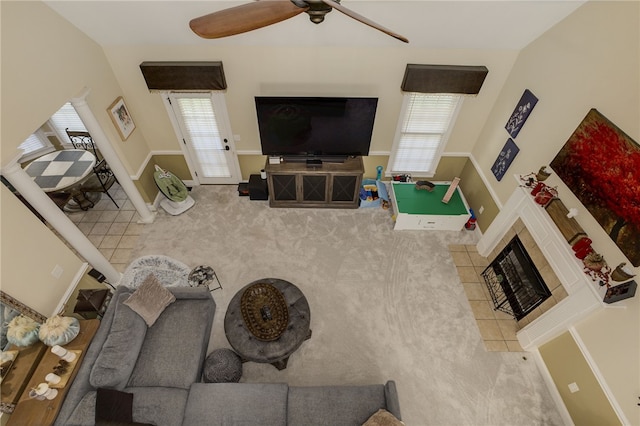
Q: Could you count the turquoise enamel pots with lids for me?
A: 0